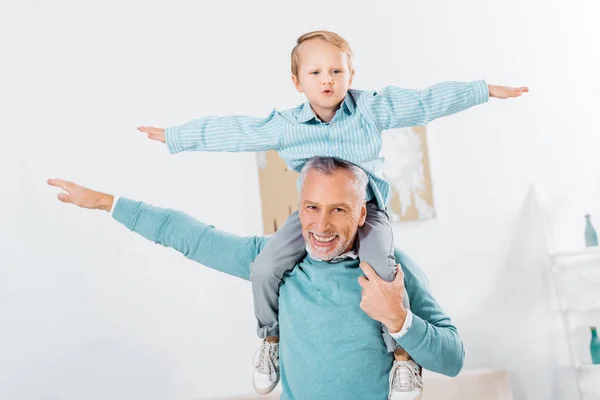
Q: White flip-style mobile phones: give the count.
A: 0